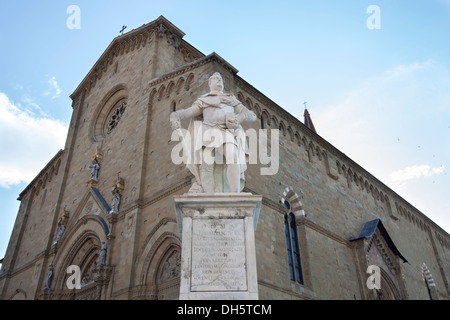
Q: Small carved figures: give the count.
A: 5